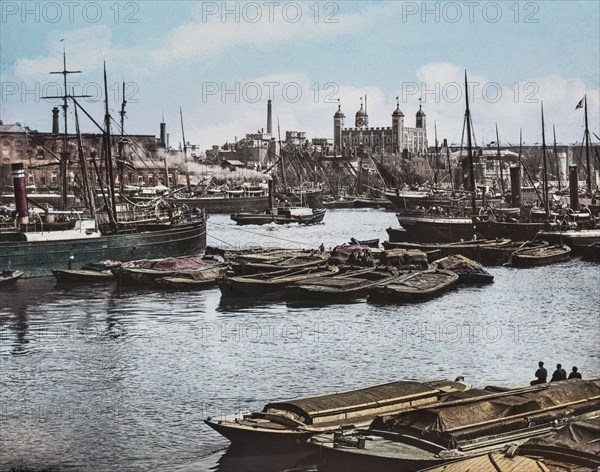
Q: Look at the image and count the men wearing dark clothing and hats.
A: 3